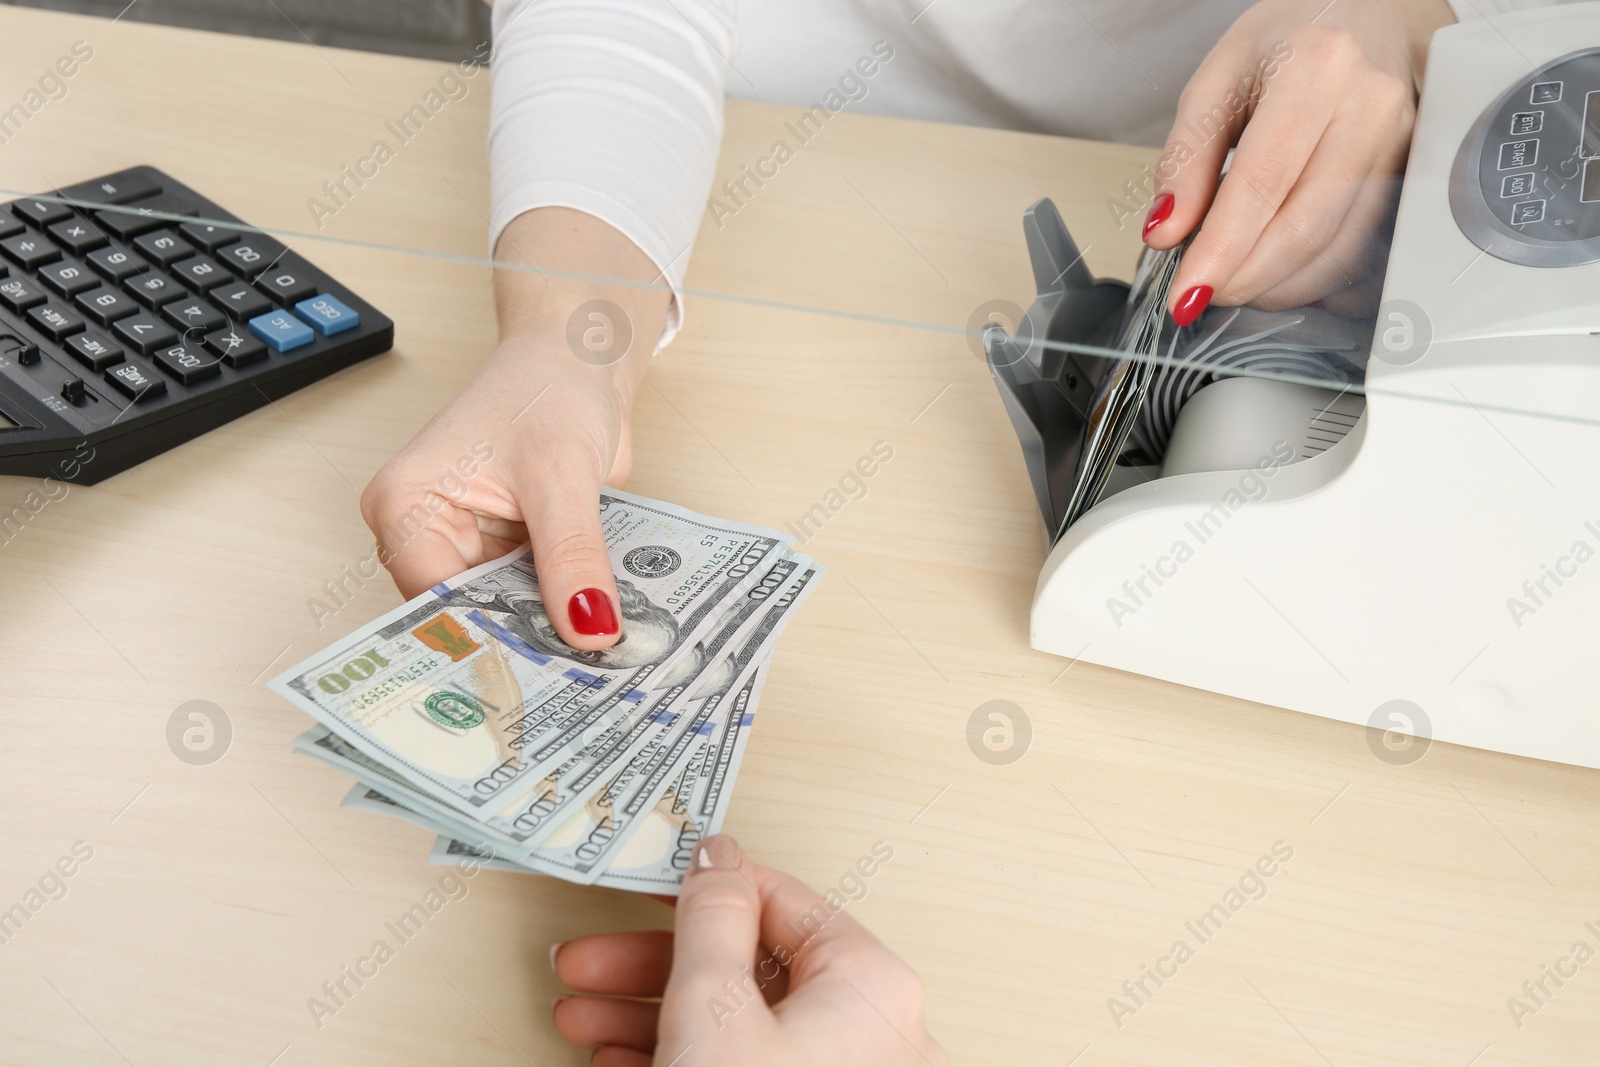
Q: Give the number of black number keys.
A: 11